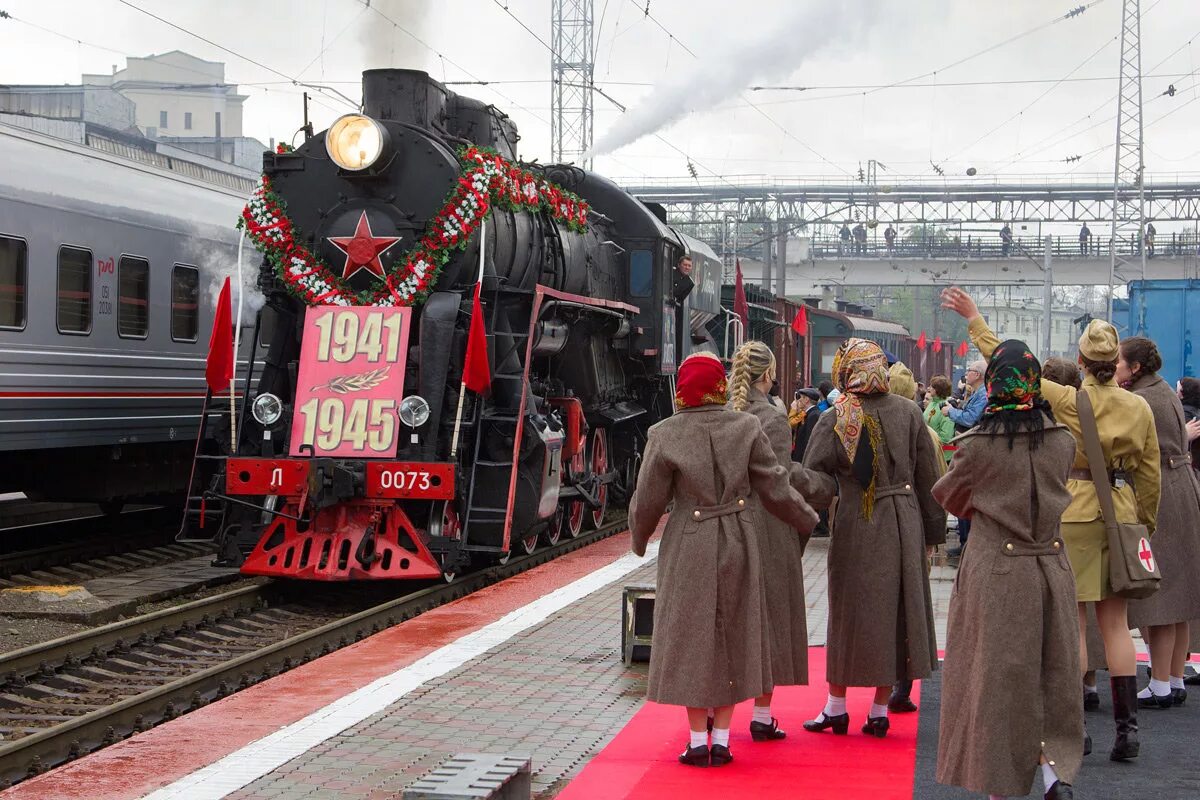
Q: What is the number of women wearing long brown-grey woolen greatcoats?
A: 5